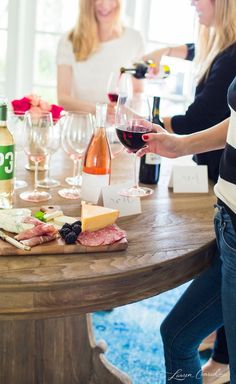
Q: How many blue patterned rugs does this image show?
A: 1